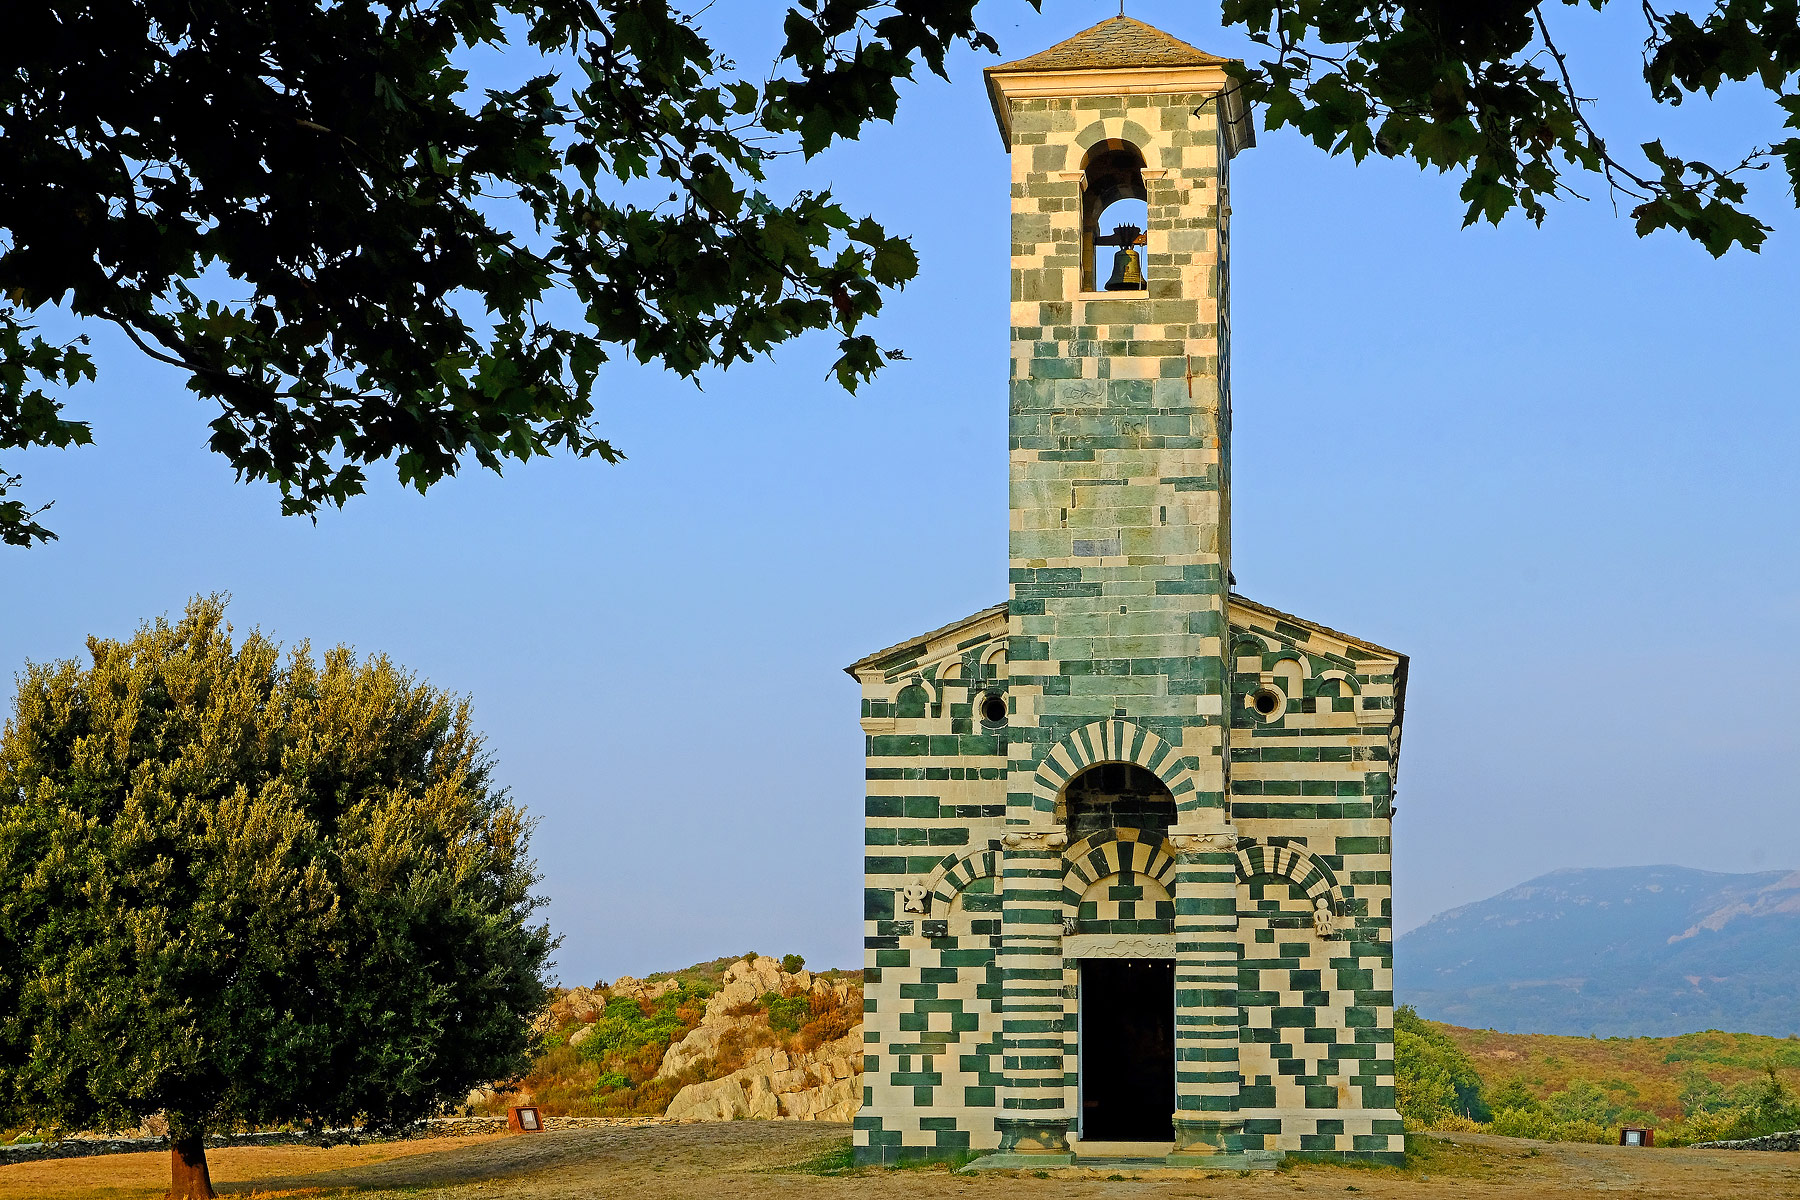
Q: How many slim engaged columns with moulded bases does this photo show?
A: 2